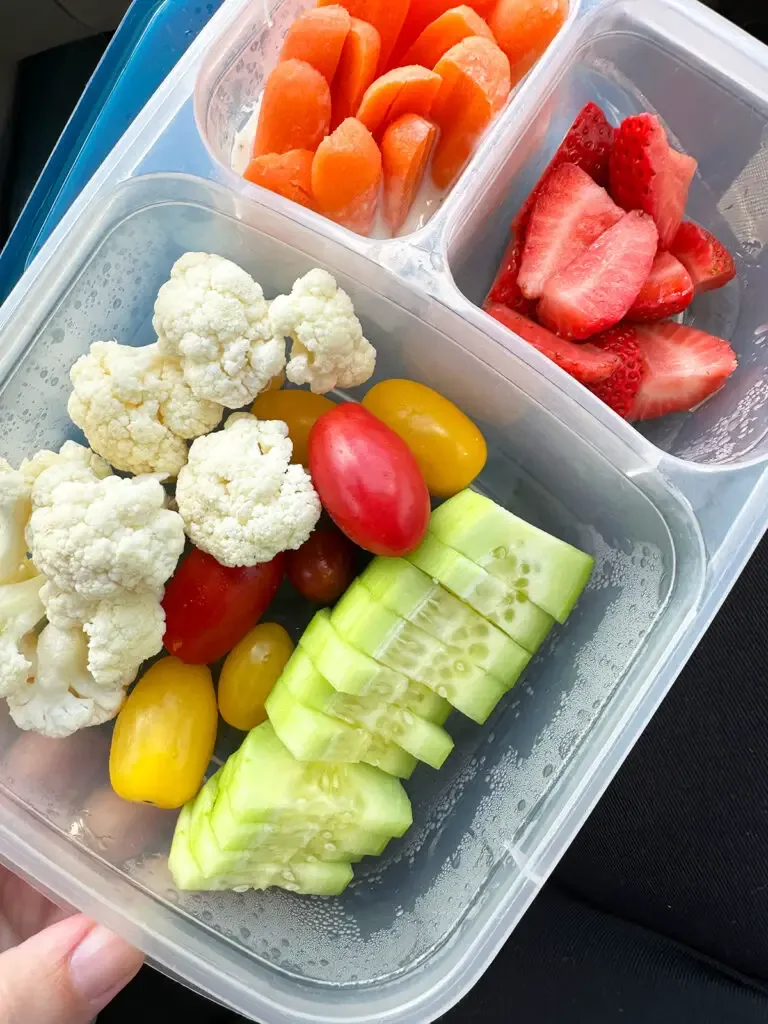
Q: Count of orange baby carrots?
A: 12